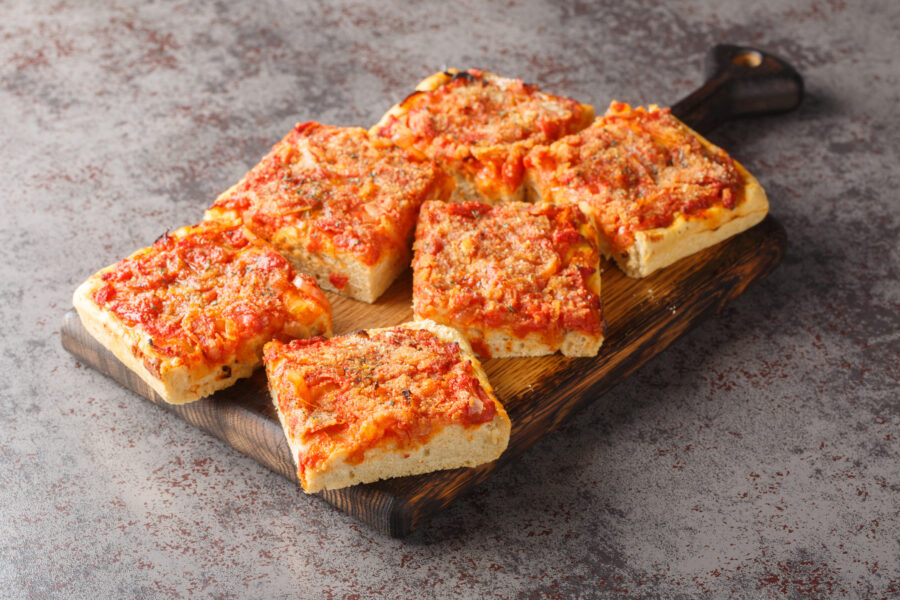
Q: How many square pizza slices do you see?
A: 6